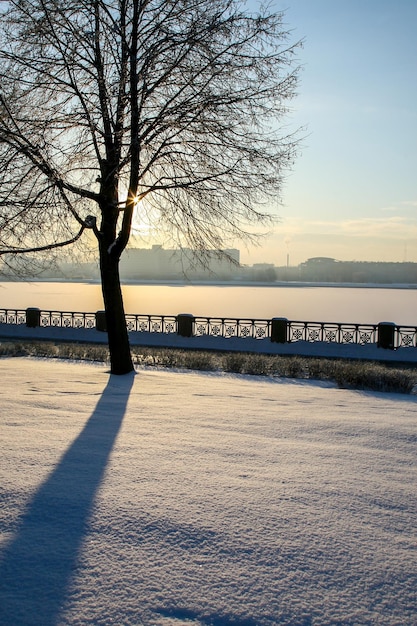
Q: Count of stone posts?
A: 5